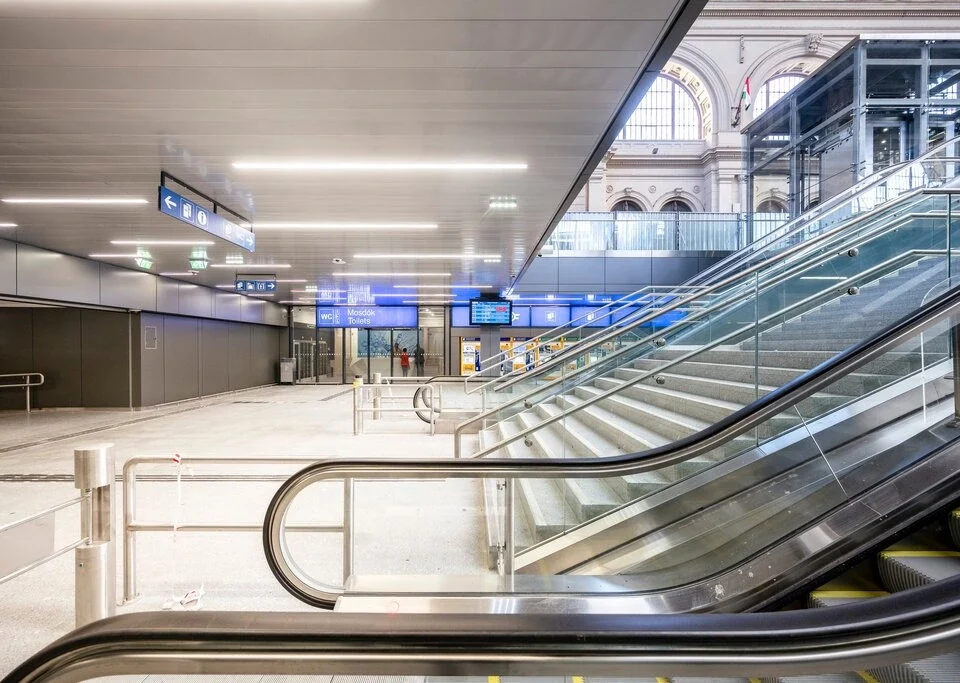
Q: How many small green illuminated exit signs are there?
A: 2